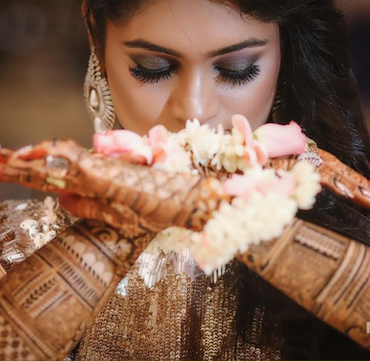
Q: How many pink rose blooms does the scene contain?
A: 2